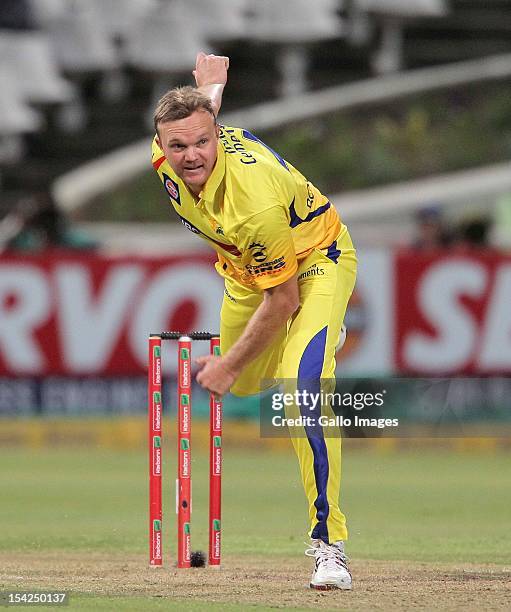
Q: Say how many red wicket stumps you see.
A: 3